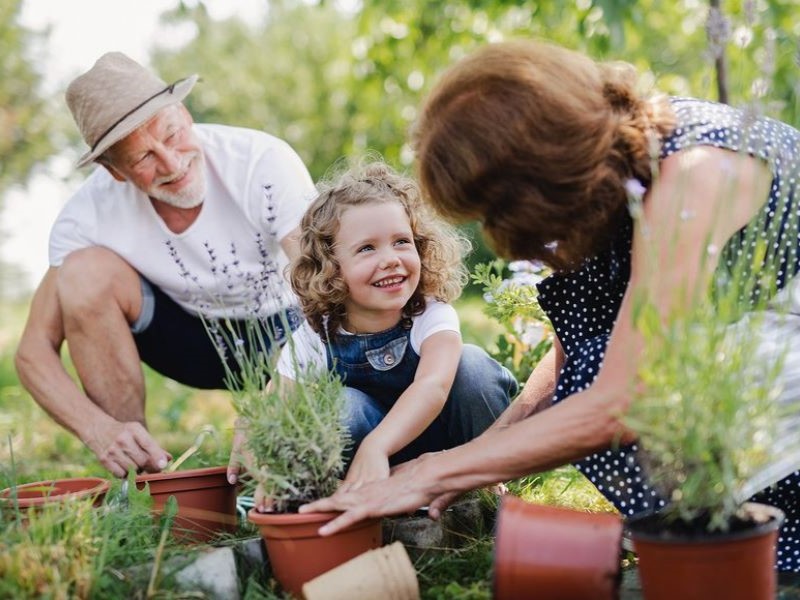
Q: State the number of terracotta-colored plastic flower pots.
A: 5